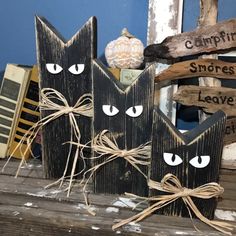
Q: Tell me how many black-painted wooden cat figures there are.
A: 3